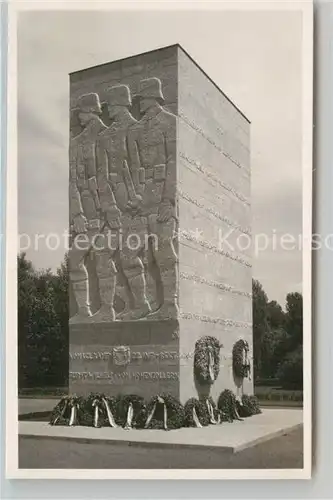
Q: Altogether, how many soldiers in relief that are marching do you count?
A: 3